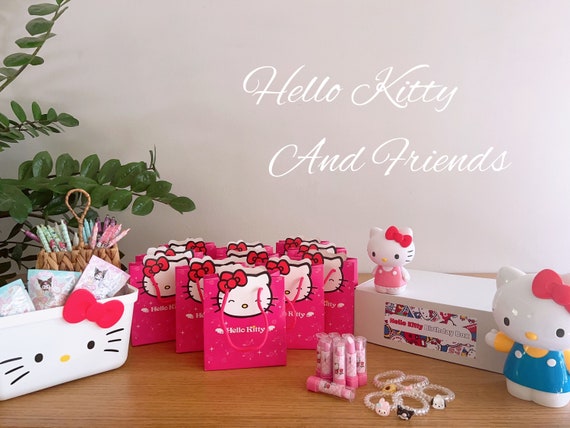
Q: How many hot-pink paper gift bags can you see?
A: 11